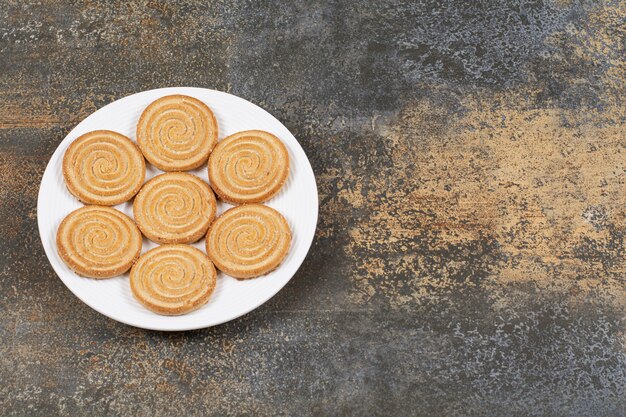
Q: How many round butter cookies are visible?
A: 7